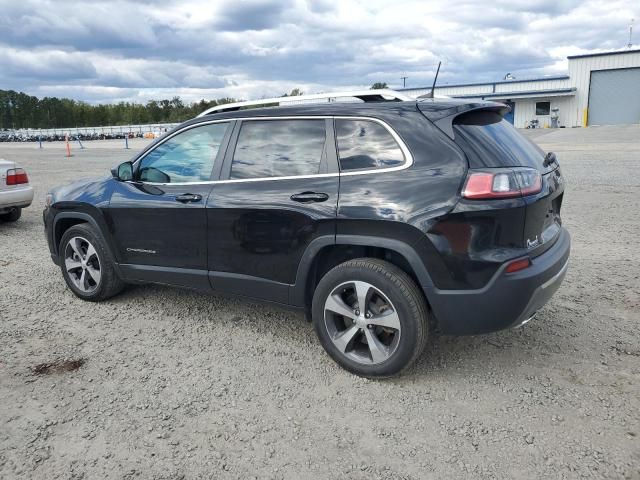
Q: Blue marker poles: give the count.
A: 3